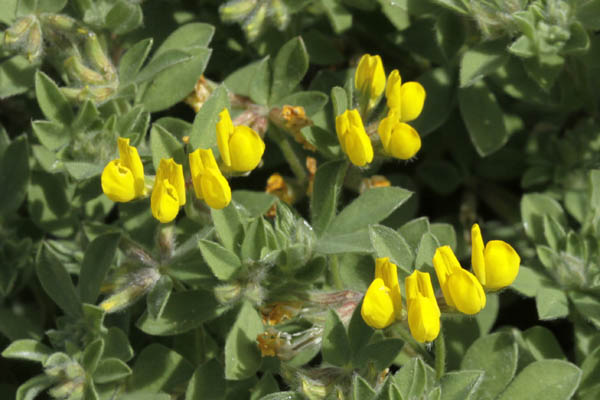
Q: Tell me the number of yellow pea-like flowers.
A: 12